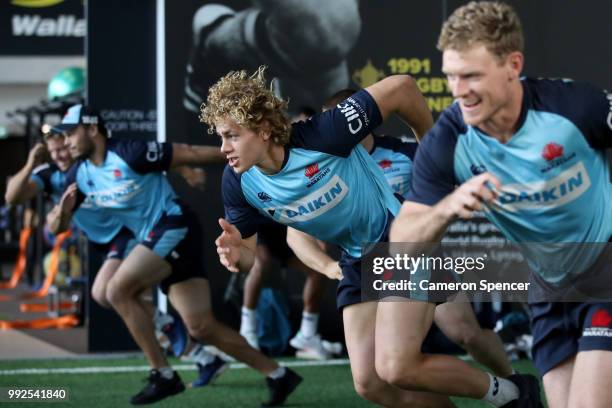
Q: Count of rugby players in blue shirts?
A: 5